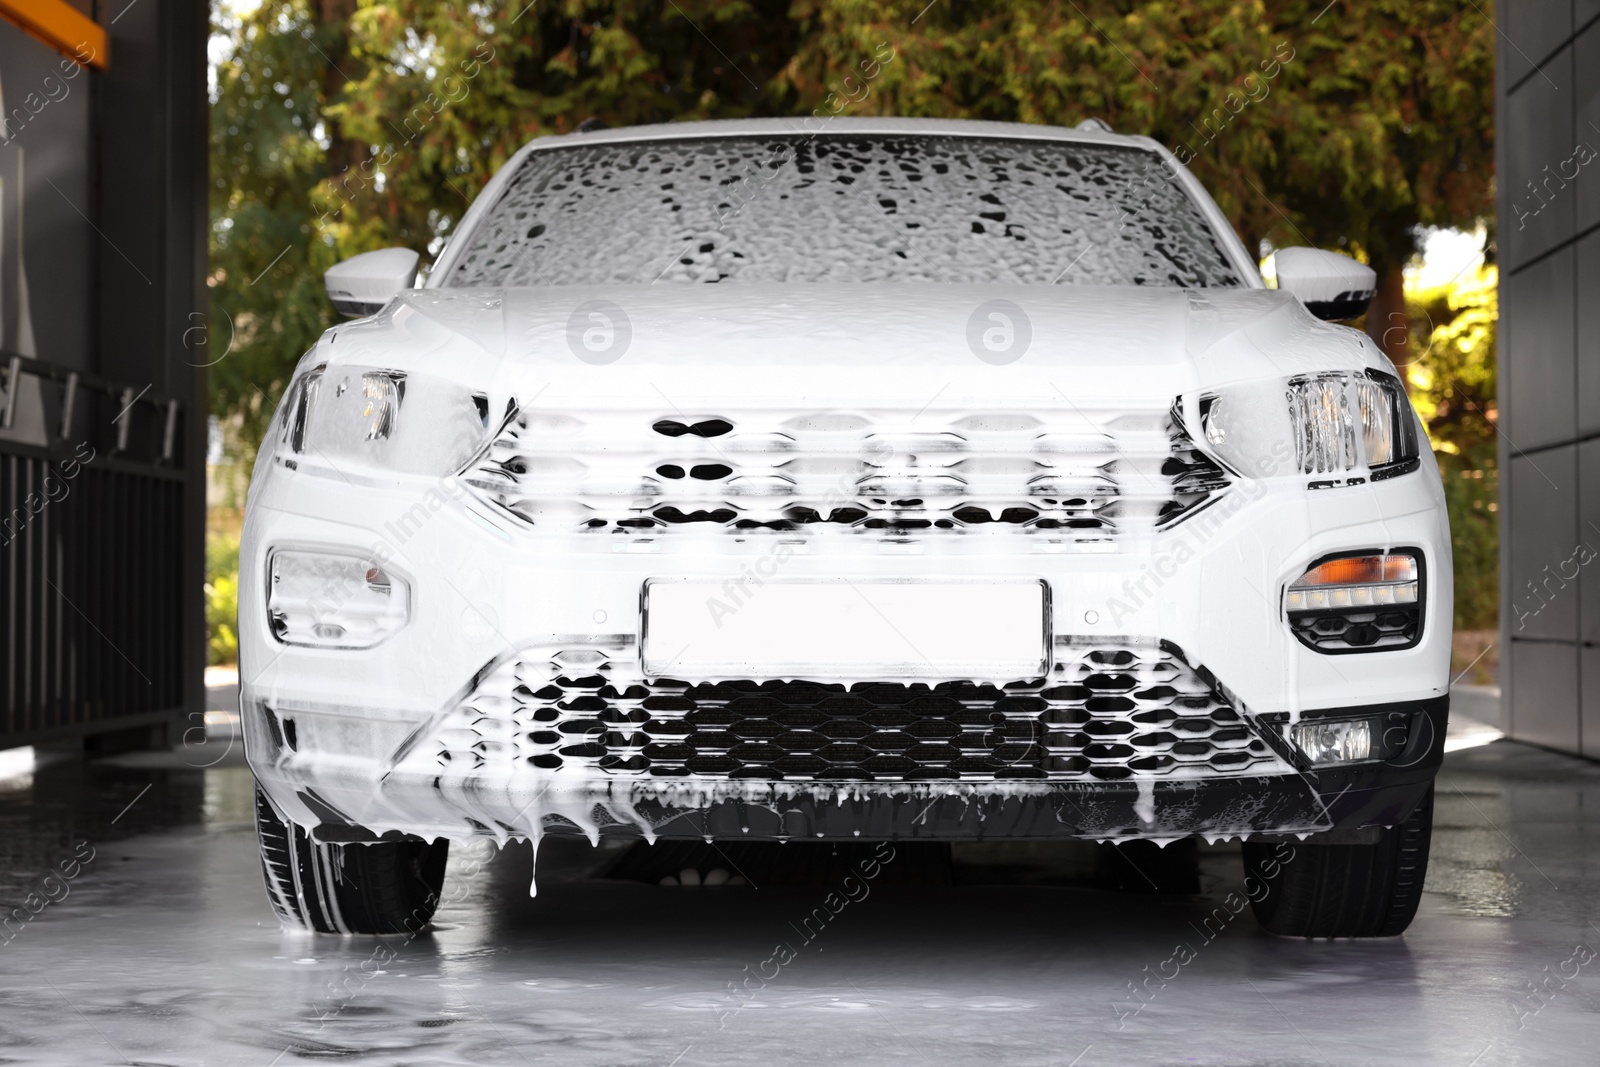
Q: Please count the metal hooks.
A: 4